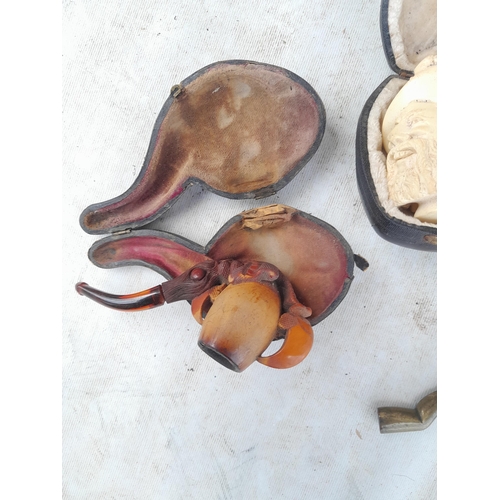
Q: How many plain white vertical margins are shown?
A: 2